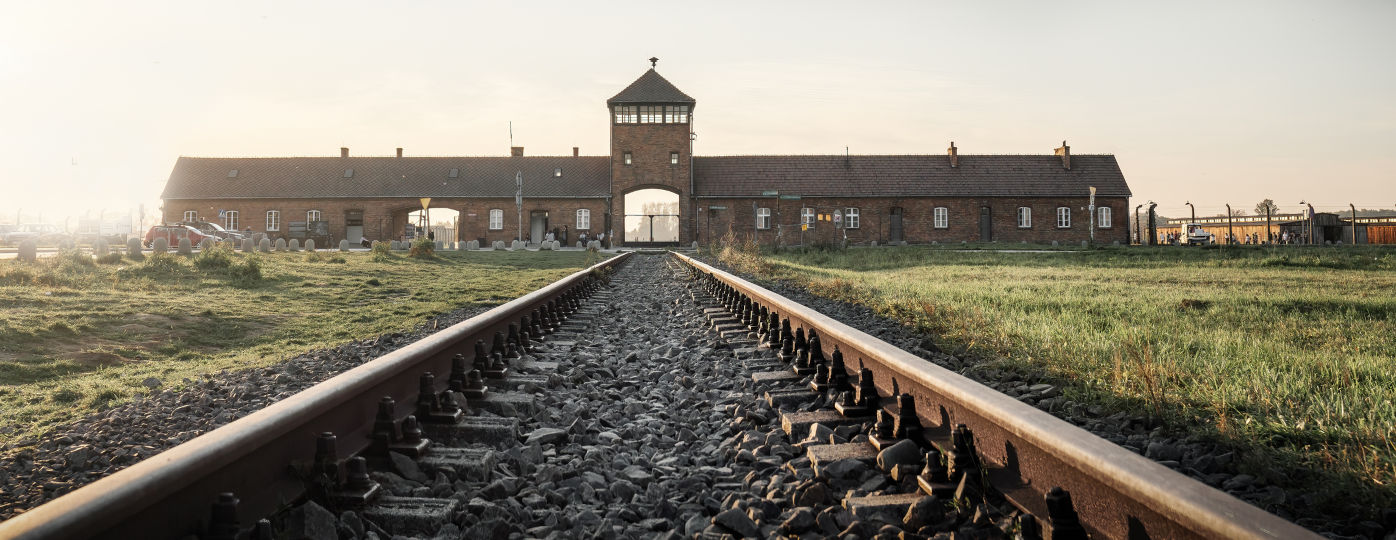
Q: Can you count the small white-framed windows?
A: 13